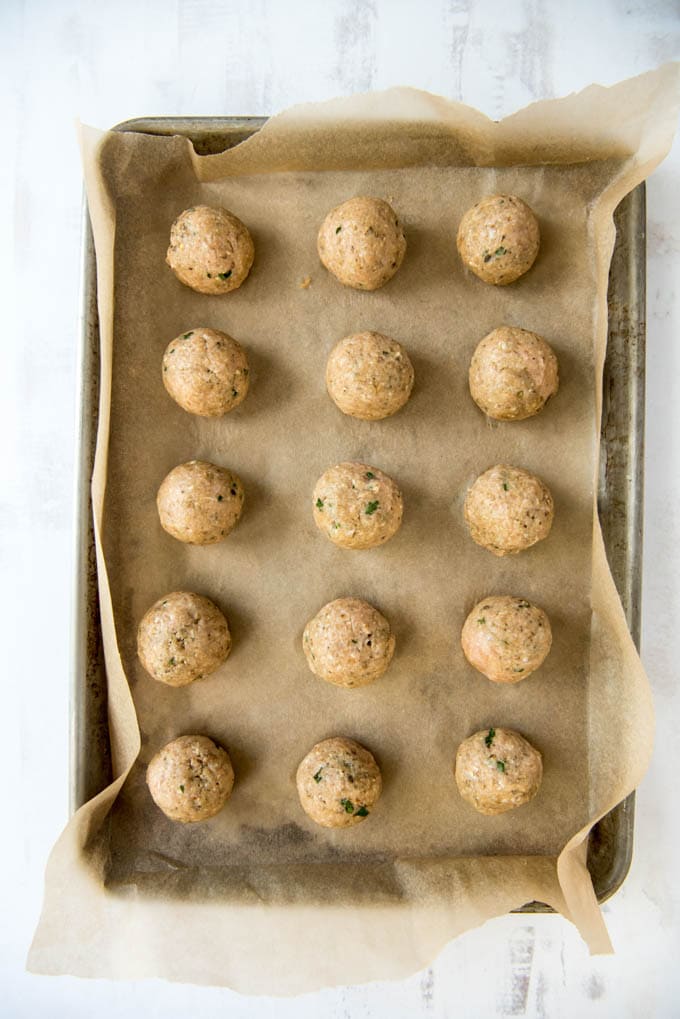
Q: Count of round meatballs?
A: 15